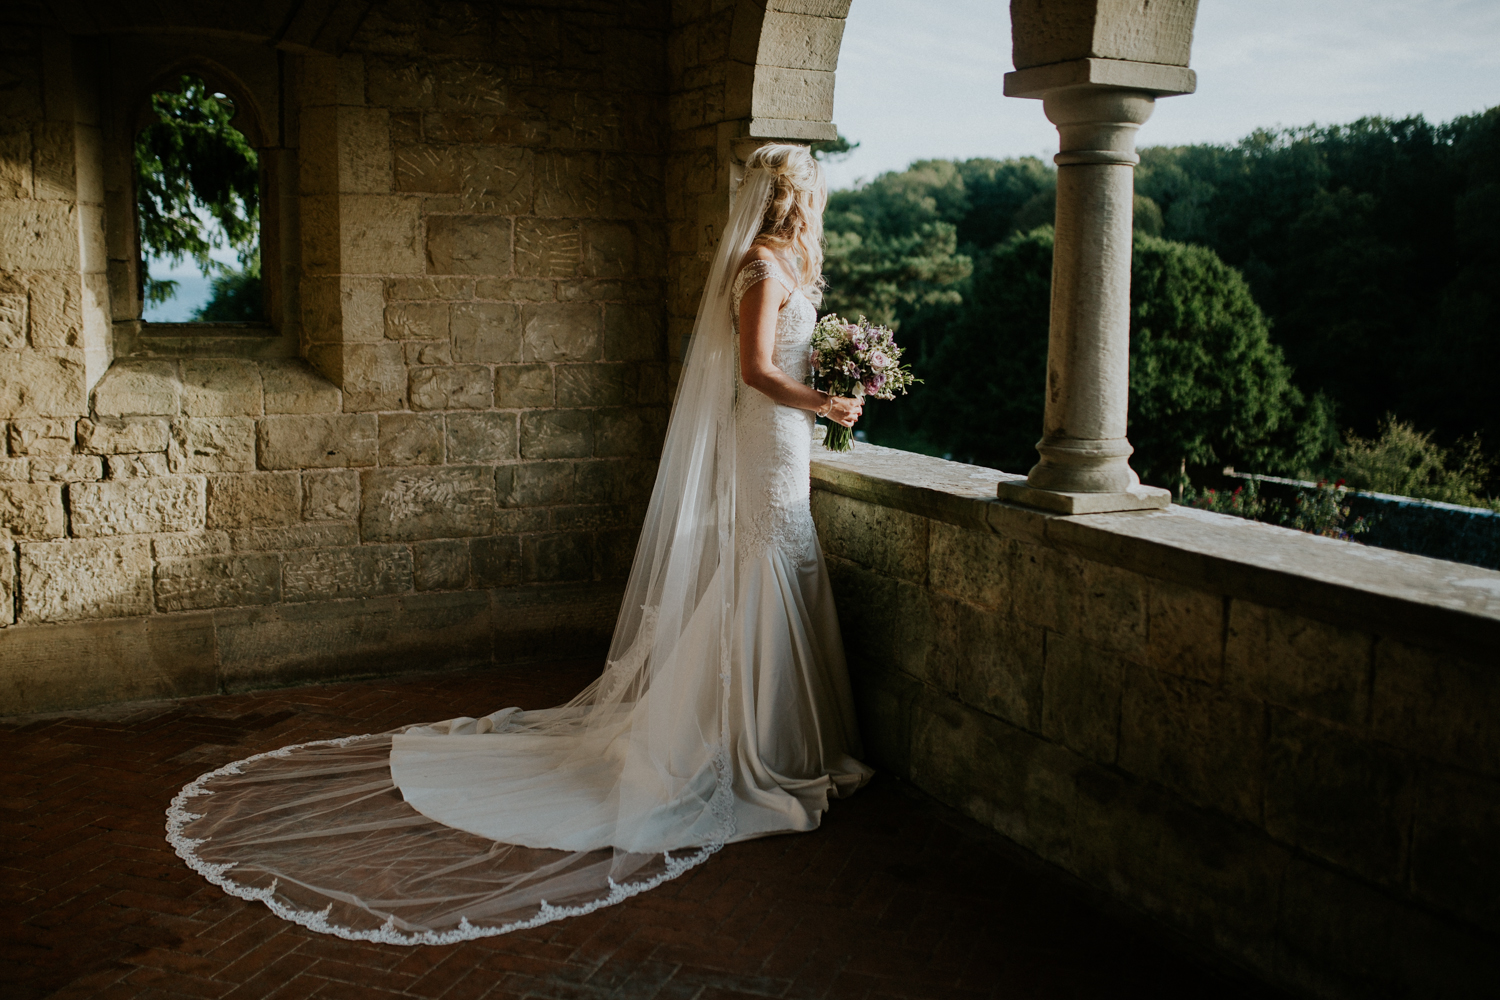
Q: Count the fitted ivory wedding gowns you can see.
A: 1